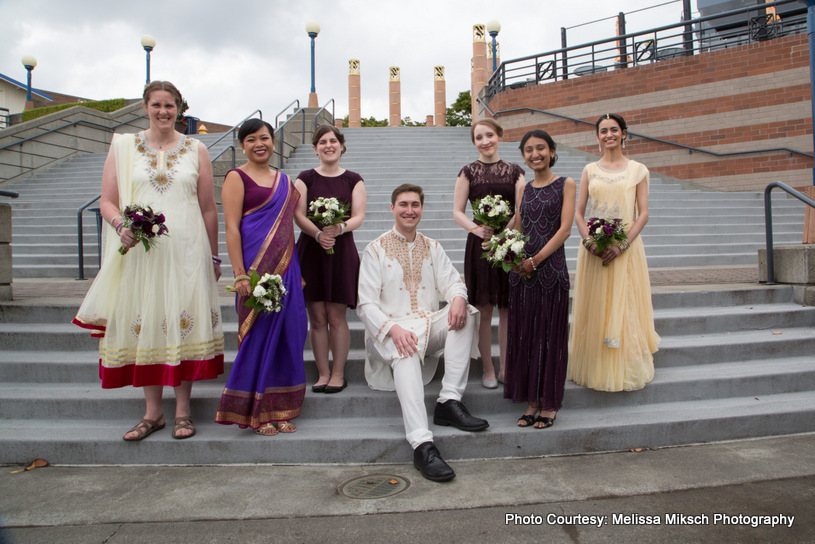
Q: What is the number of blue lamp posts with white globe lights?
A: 4